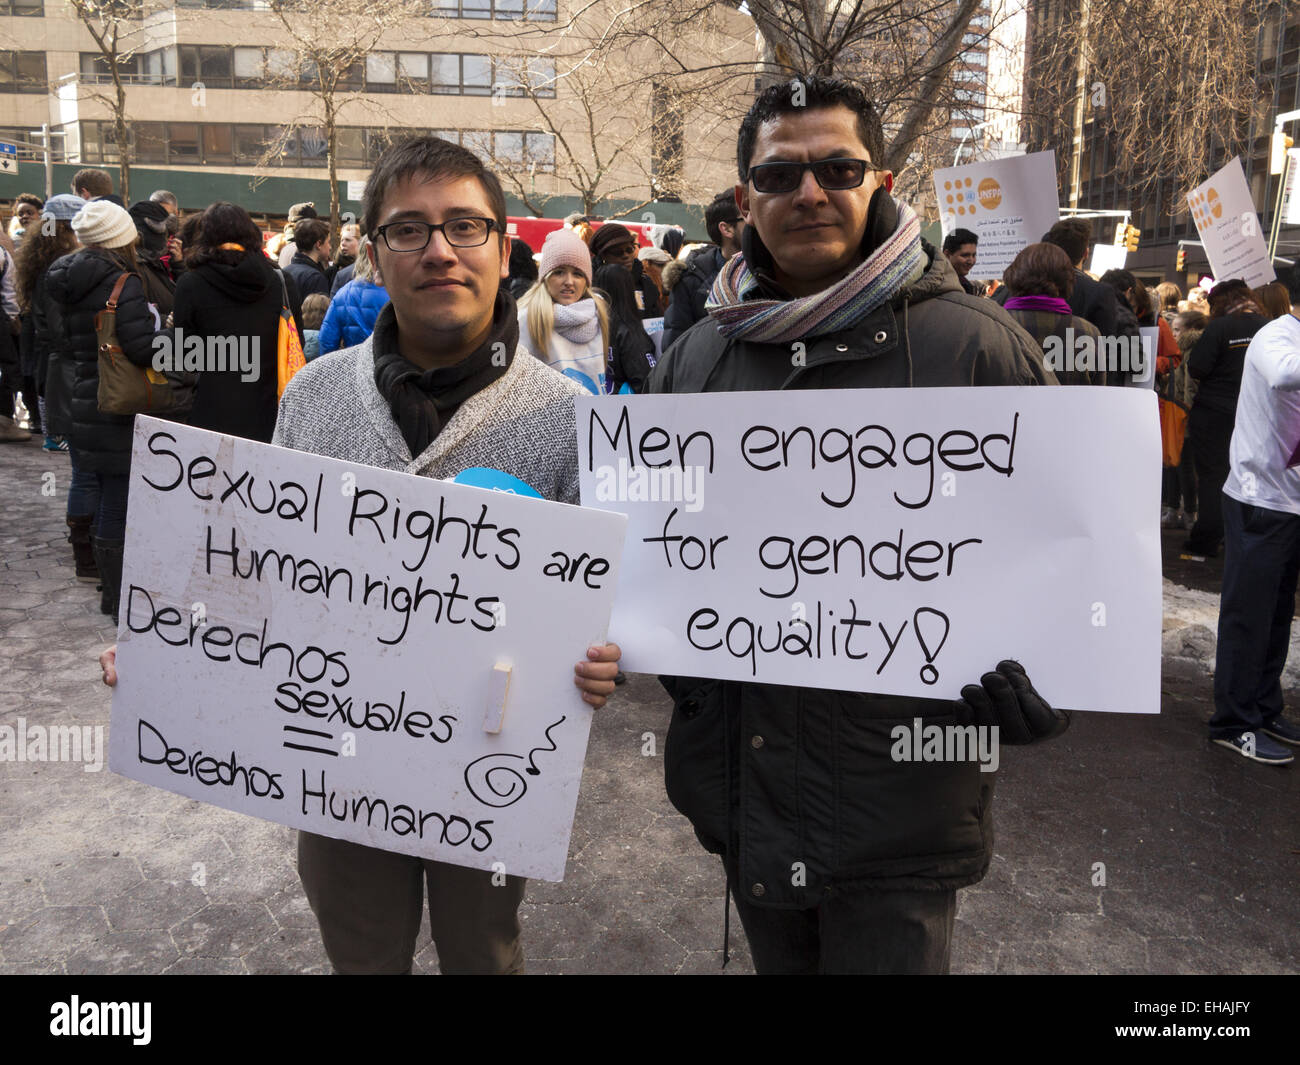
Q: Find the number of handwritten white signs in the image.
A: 2